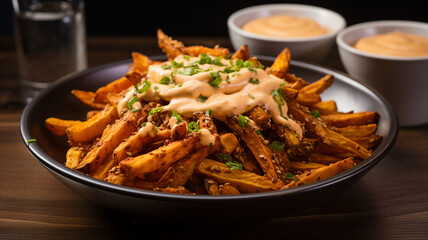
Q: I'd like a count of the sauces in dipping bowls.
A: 2